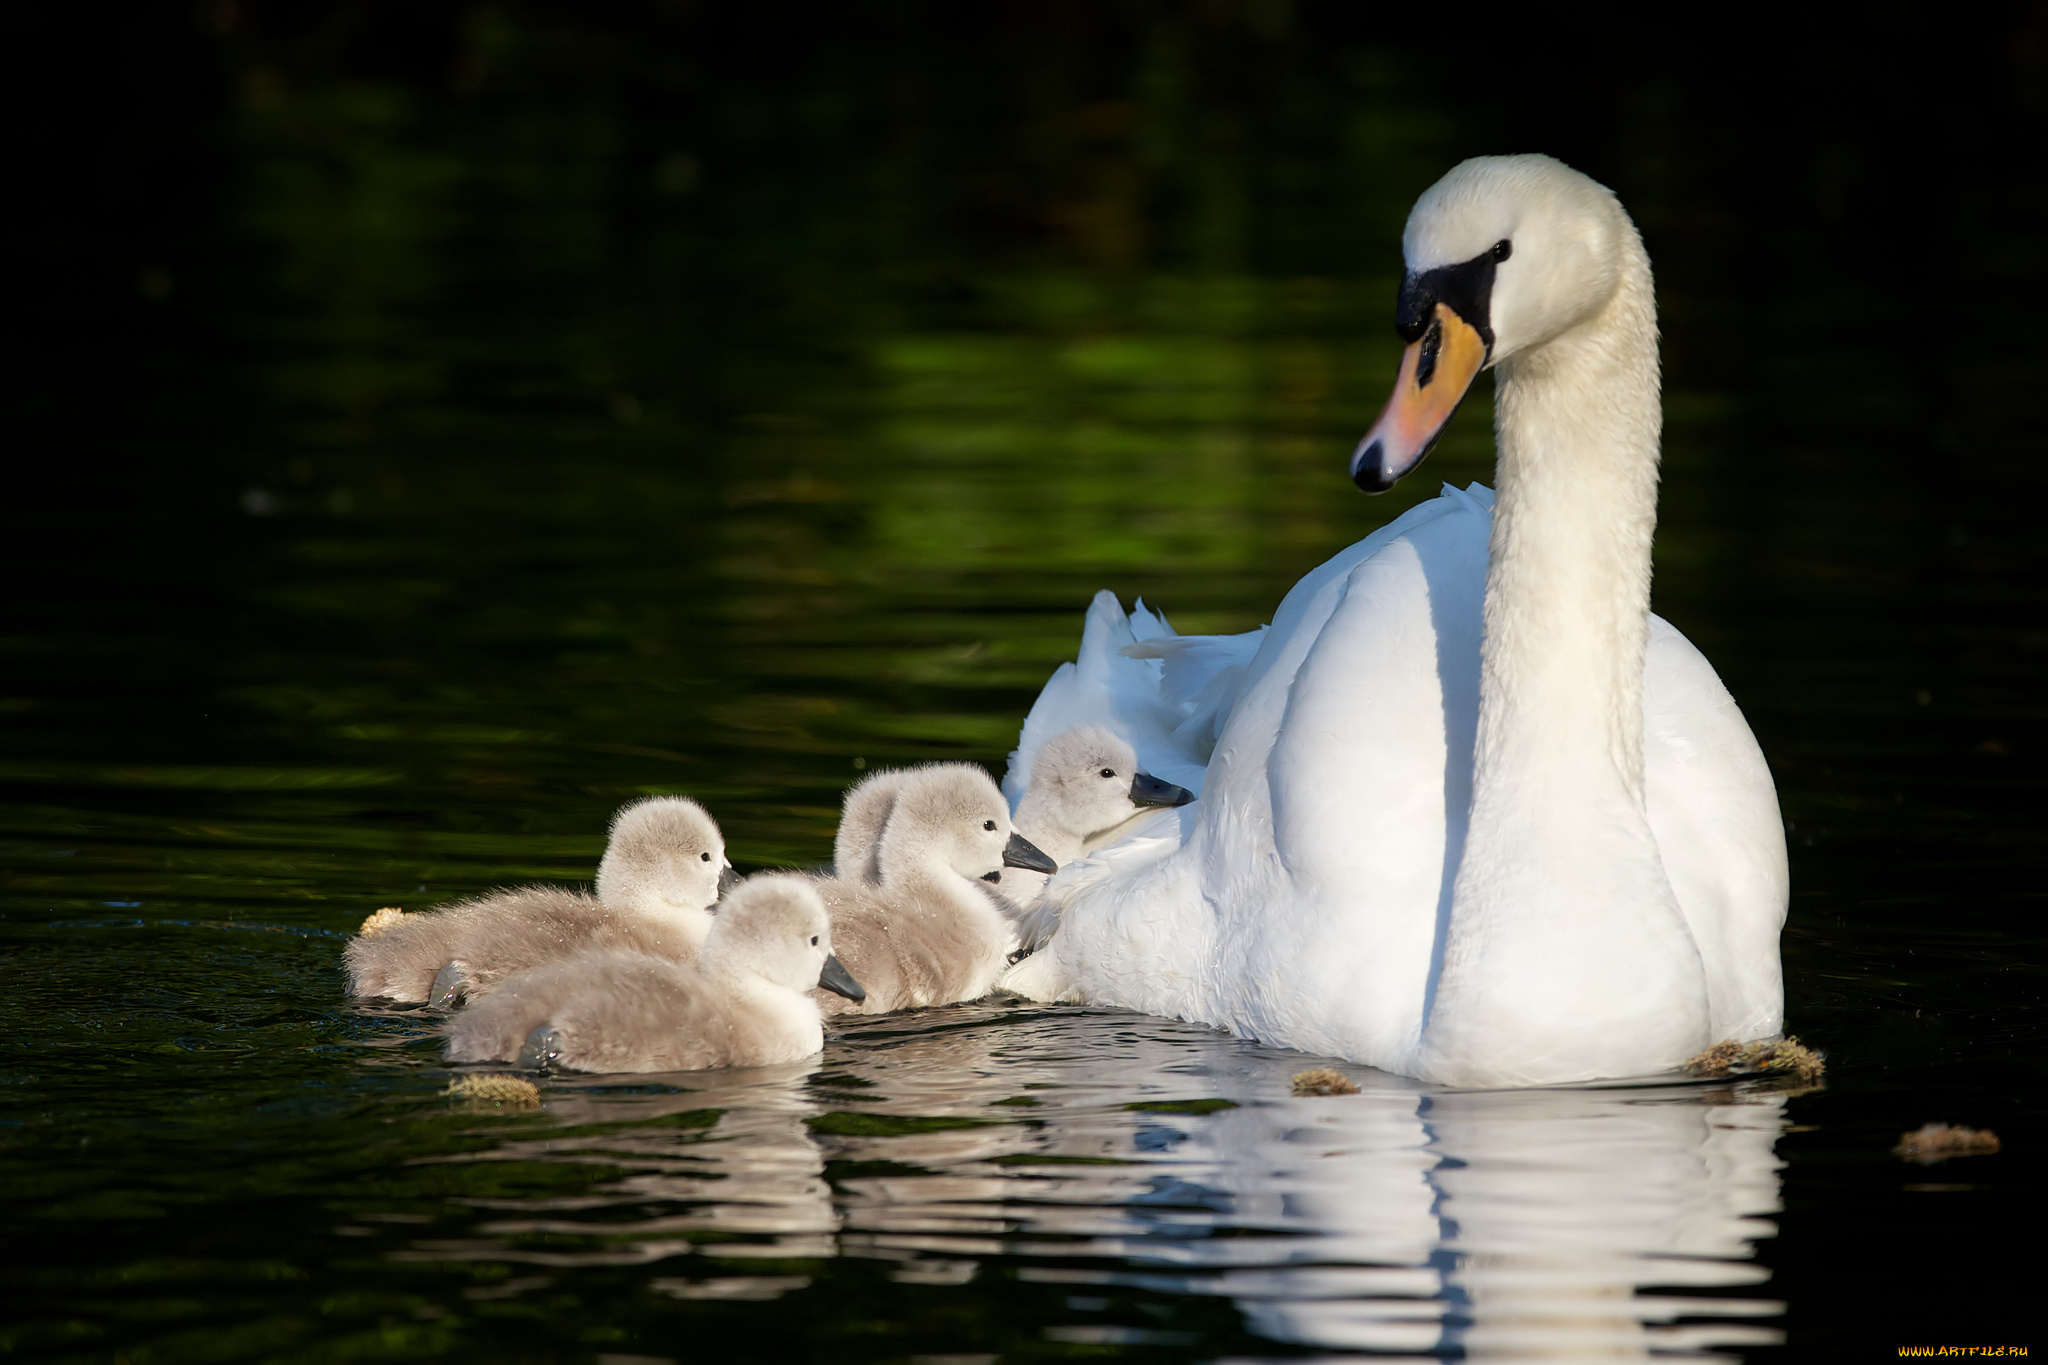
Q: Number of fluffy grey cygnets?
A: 5